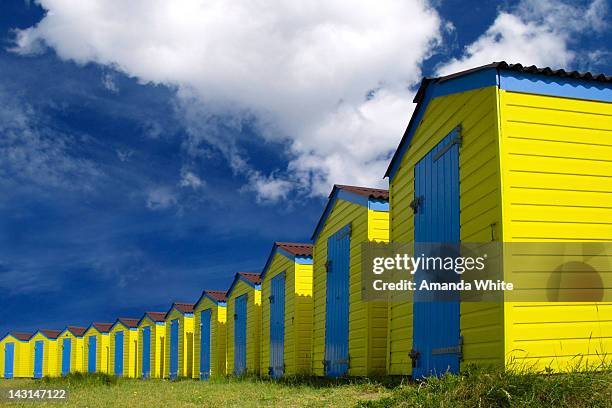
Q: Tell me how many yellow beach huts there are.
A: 12